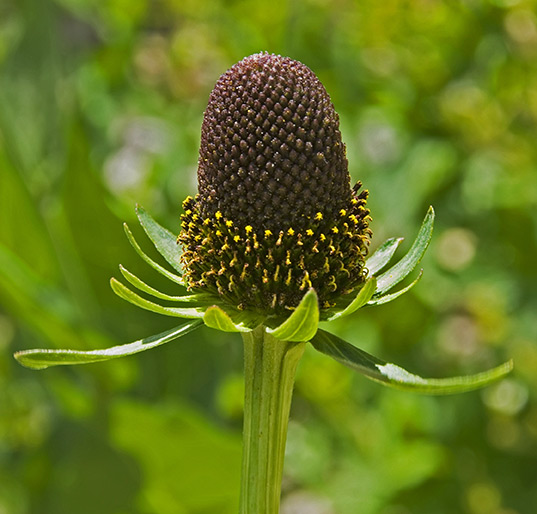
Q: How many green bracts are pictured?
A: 12